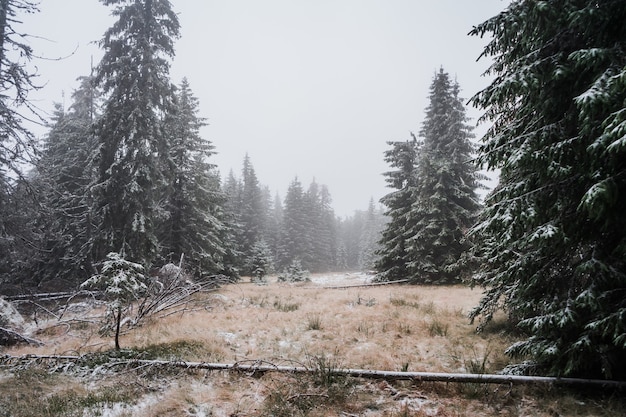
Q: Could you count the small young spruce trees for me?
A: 3